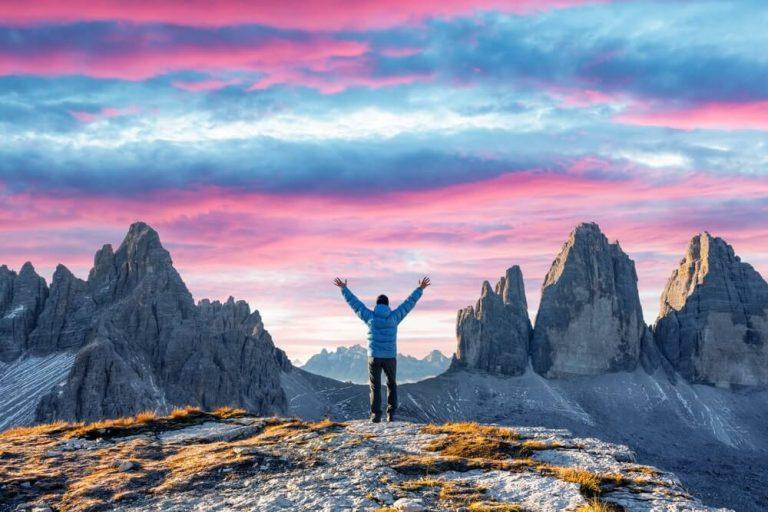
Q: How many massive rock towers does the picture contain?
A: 3